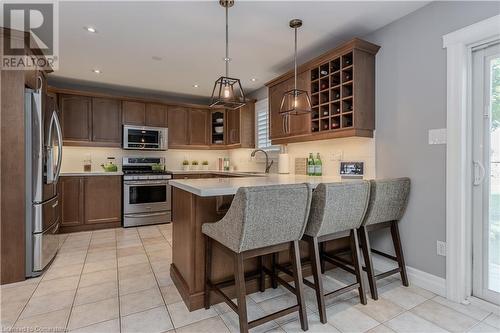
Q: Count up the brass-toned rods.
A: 2